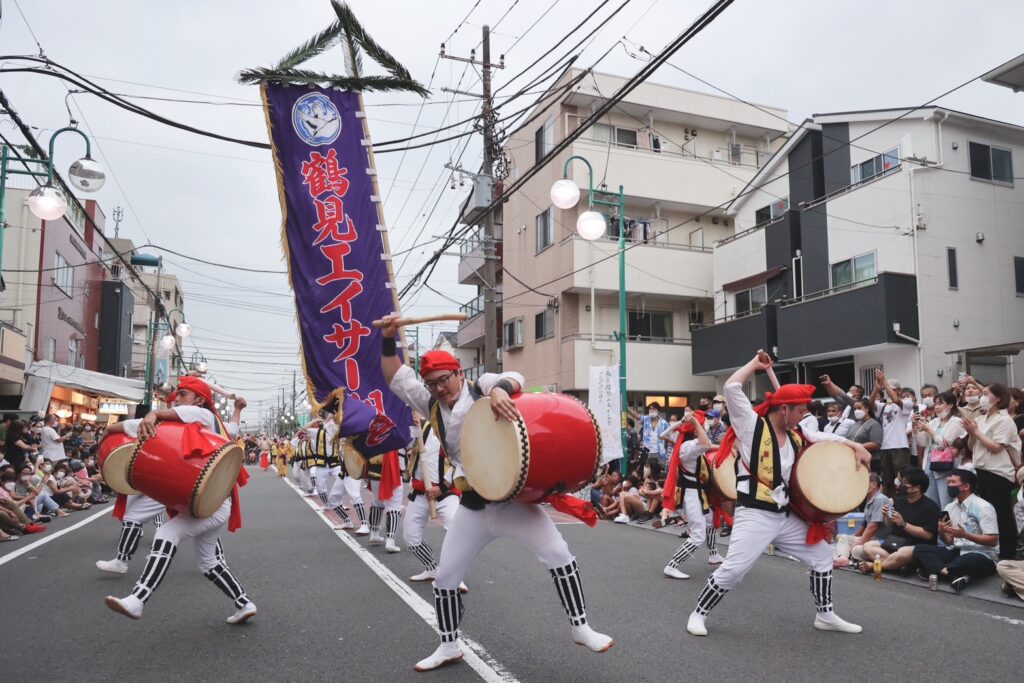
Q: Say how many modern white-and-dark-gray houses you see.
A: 2